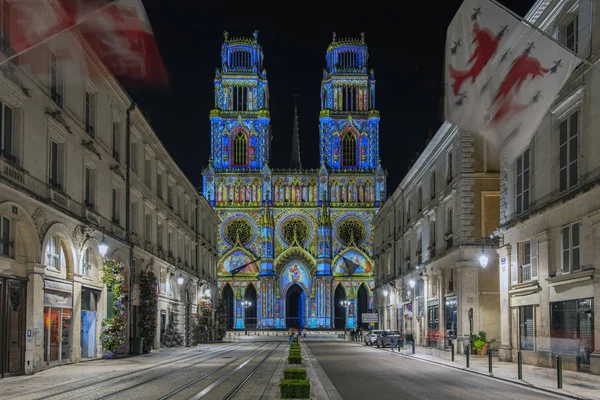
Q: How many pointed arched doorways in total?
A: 5